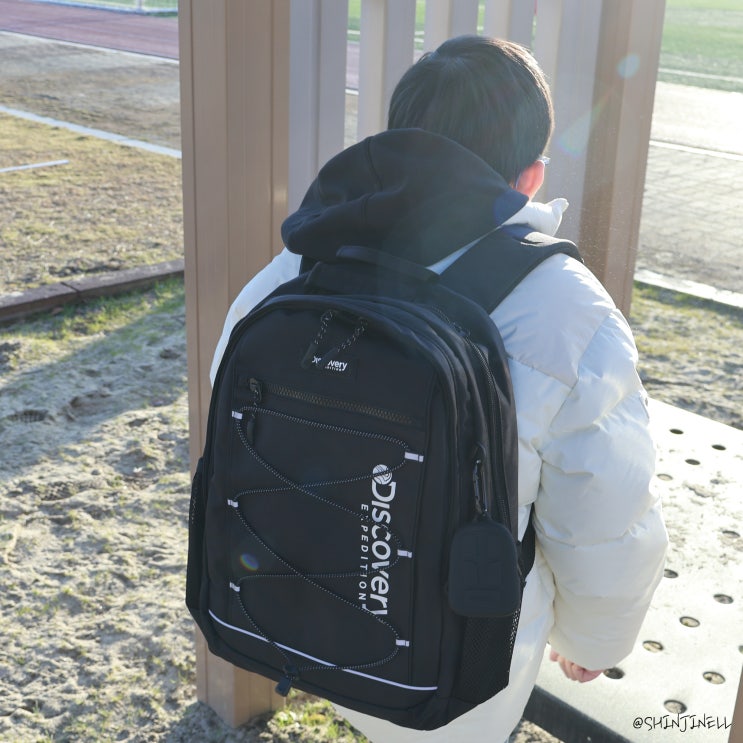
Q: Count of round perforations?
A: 13